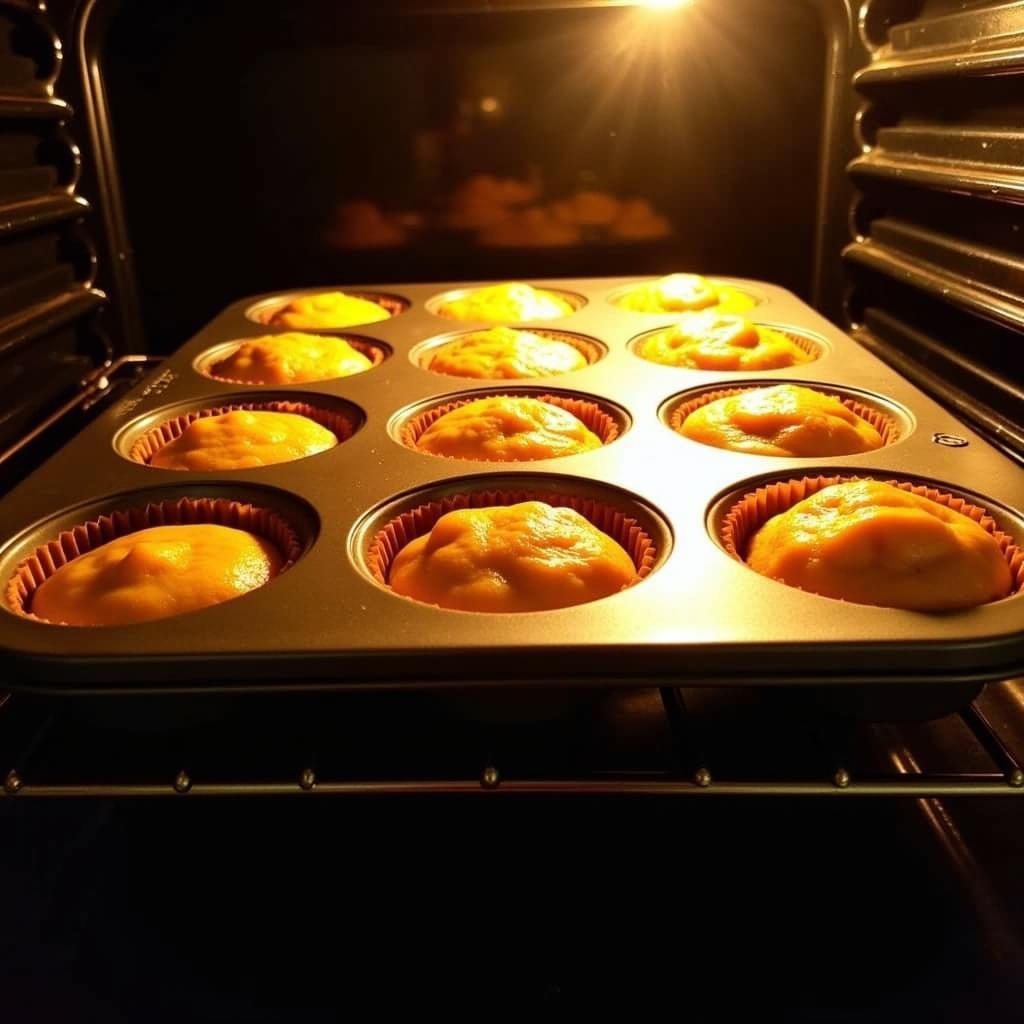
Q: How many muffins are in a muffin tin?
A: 12